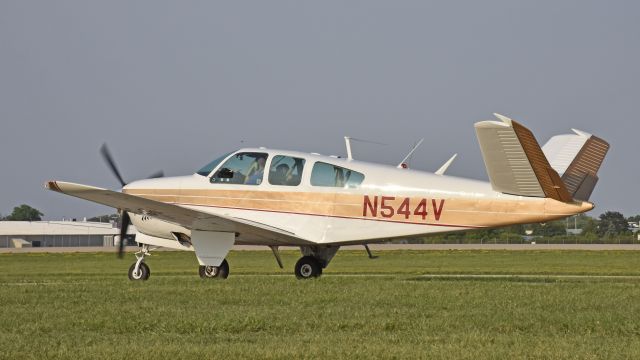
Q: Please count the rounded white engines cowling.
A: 1